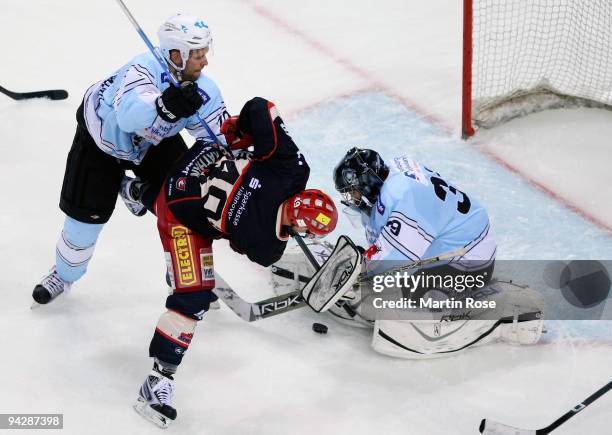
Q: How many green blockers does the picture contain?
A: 0